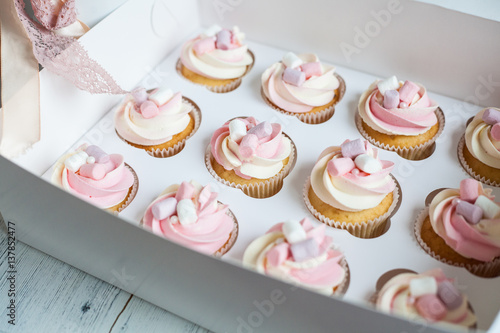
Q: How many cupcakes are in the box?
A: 12